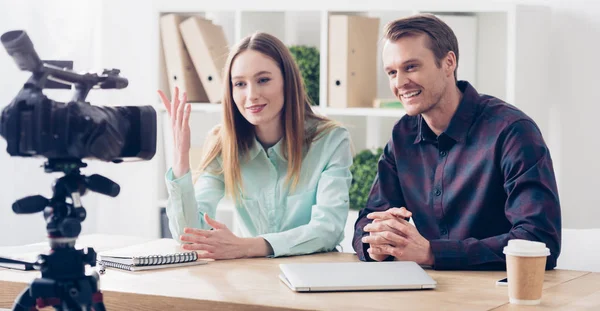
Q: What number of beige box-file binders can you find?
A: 3